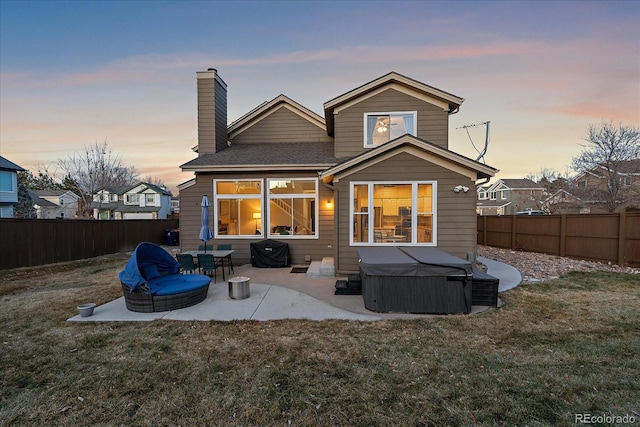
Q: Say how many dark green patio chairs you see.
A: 4